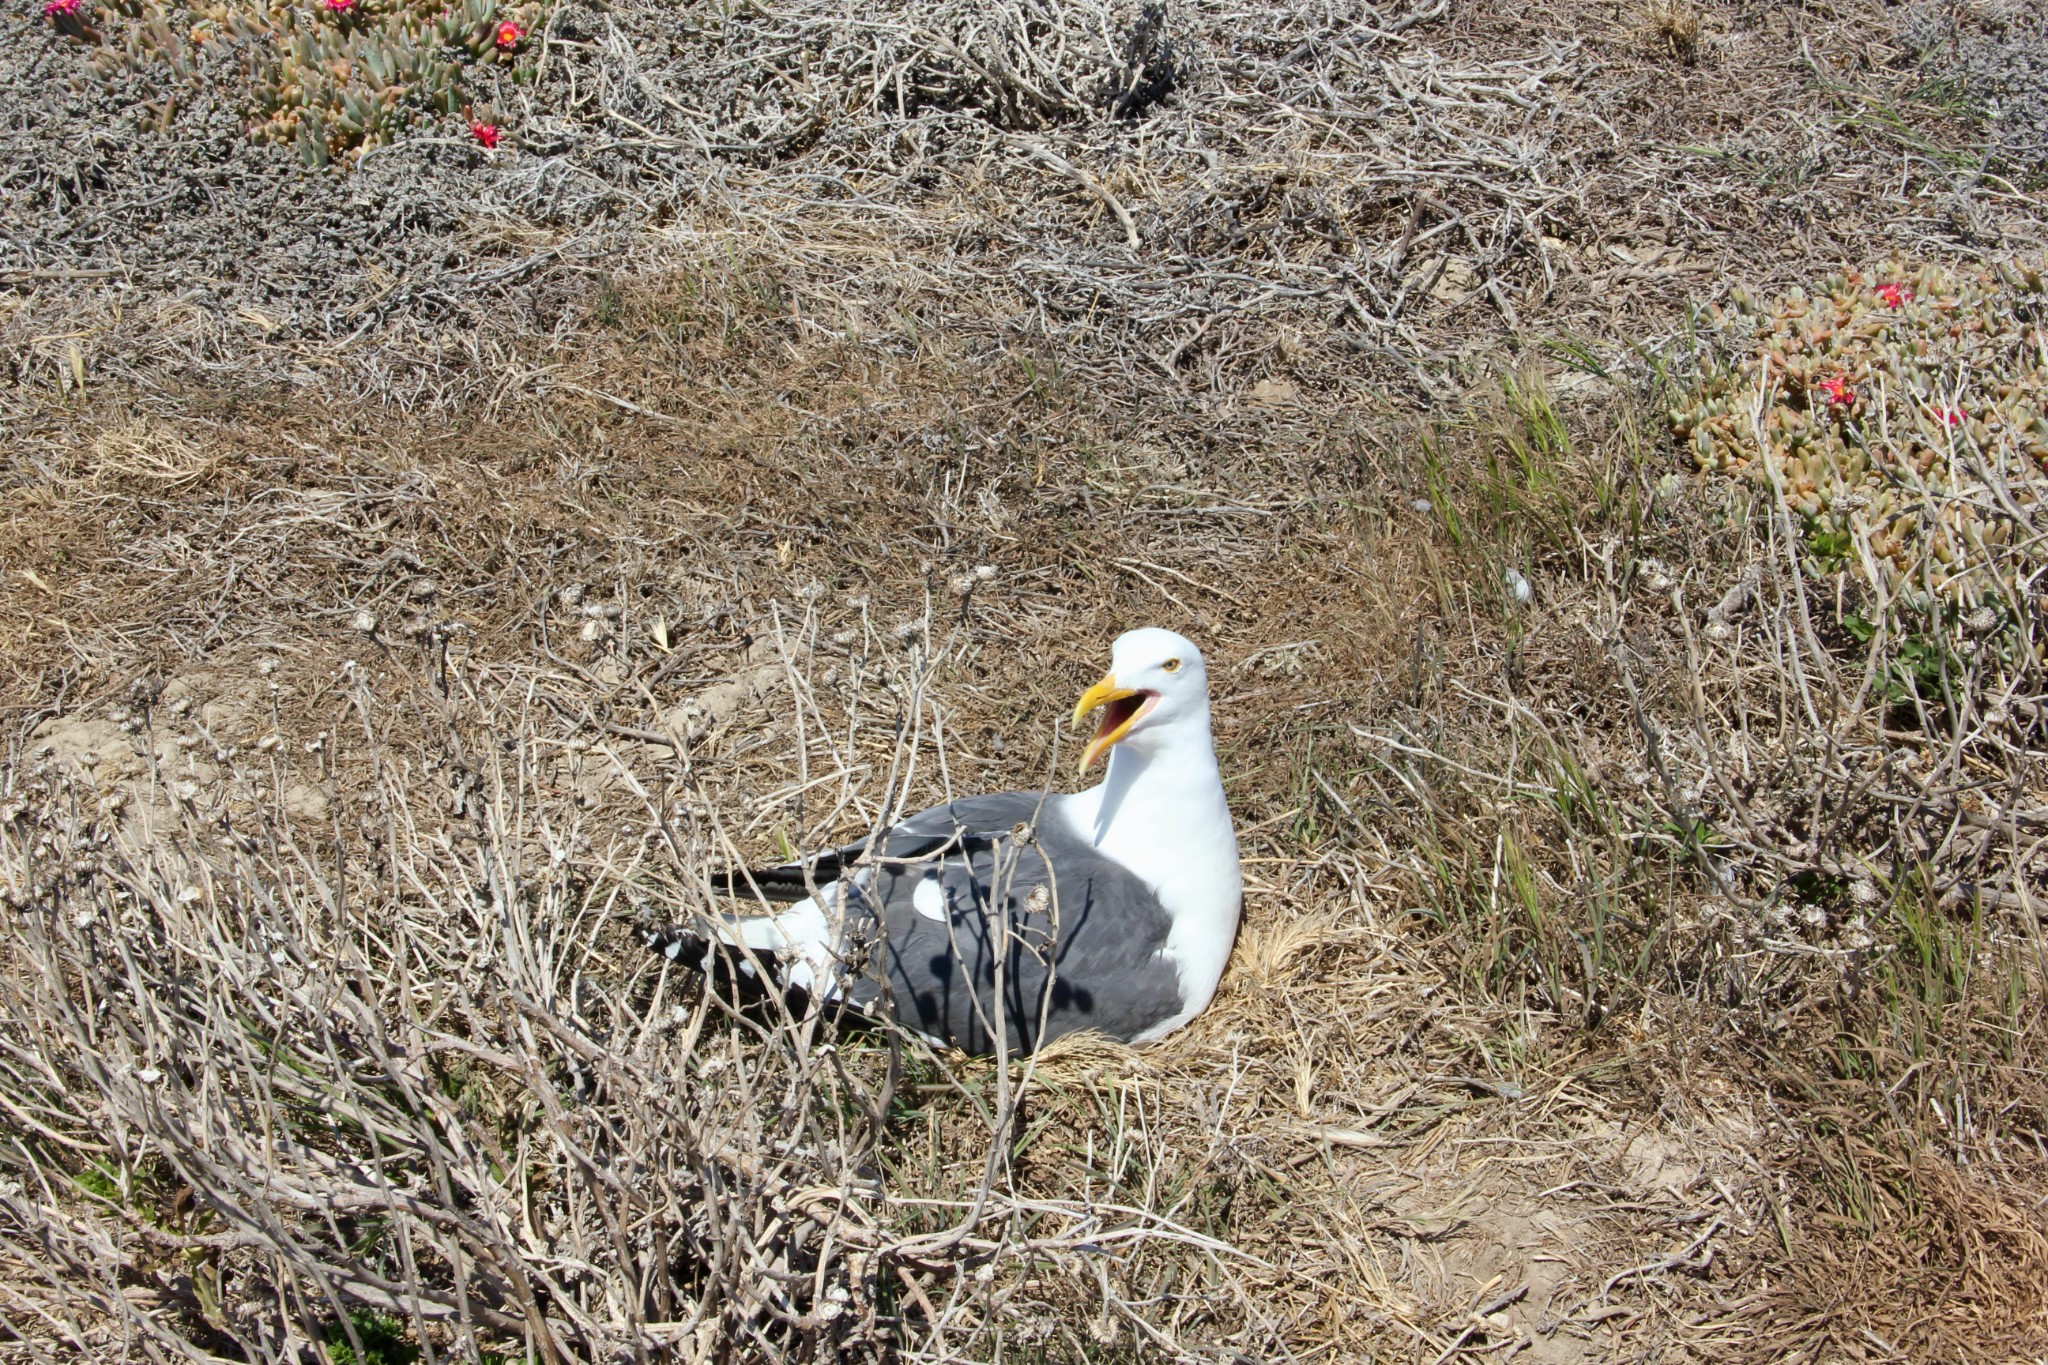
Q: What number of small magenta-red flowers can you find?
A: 7